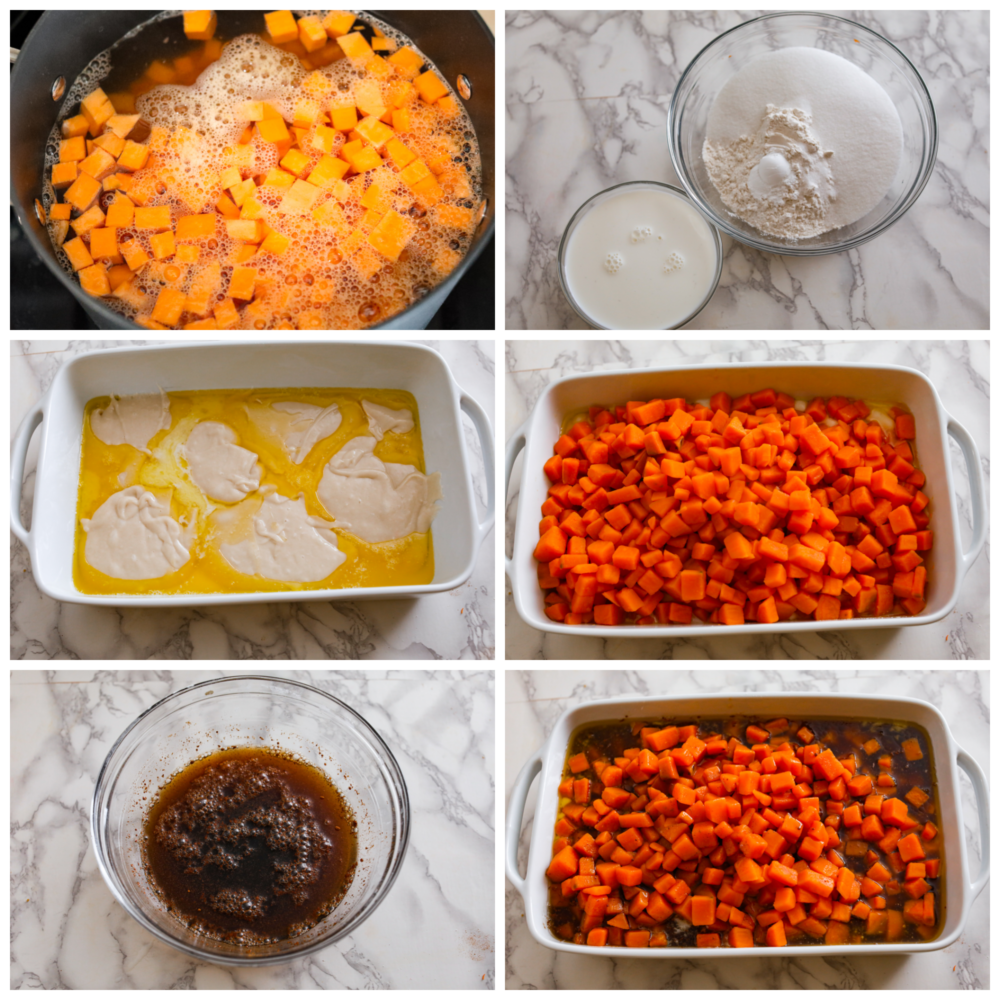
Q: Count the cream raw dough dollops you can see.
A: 7